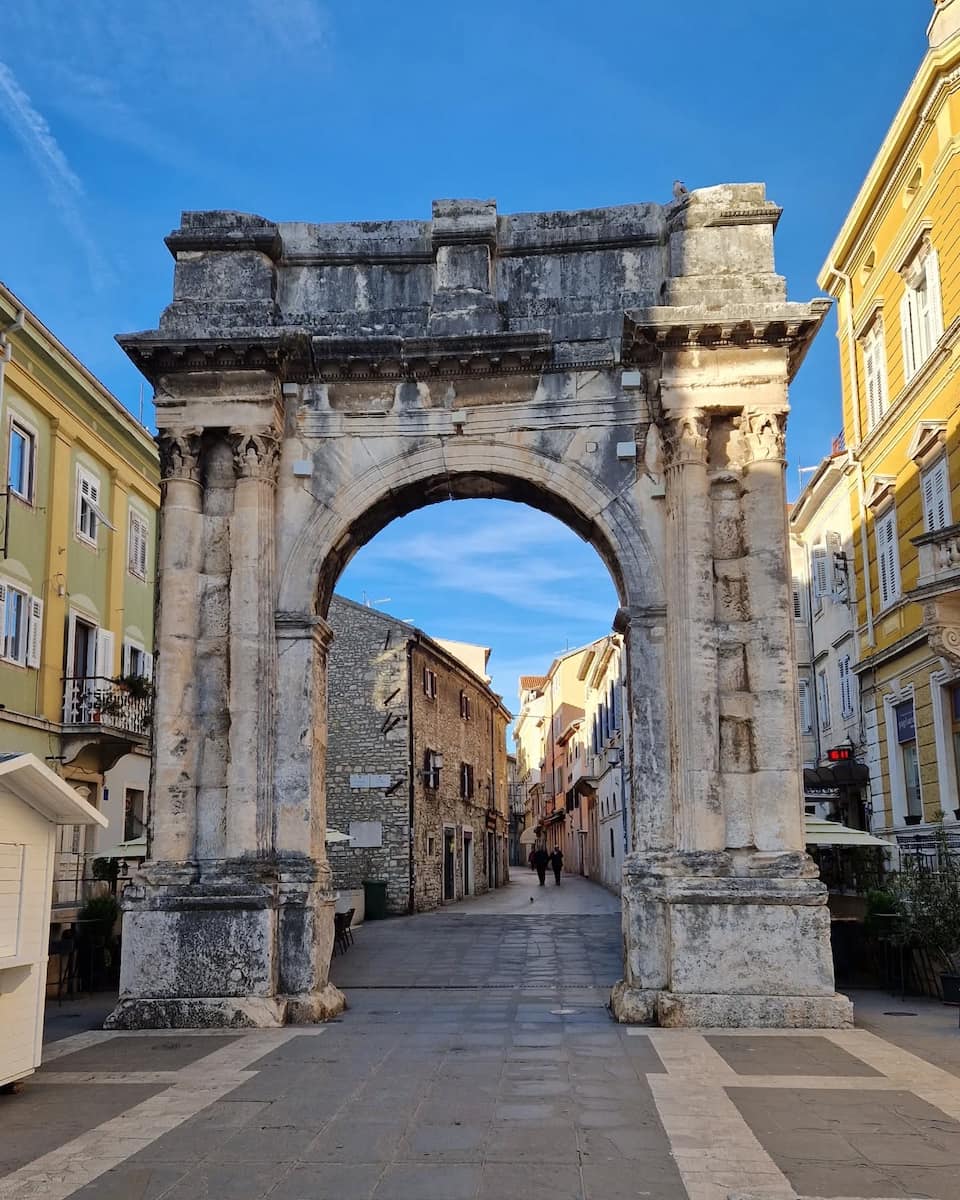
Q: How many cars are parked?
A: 0